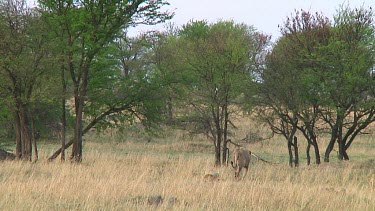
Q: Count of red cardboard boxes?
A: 0